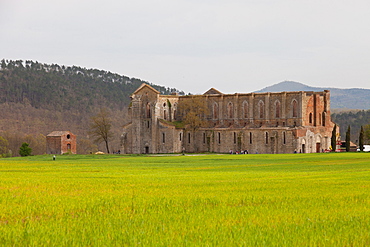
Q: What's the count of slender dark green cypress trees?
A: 3